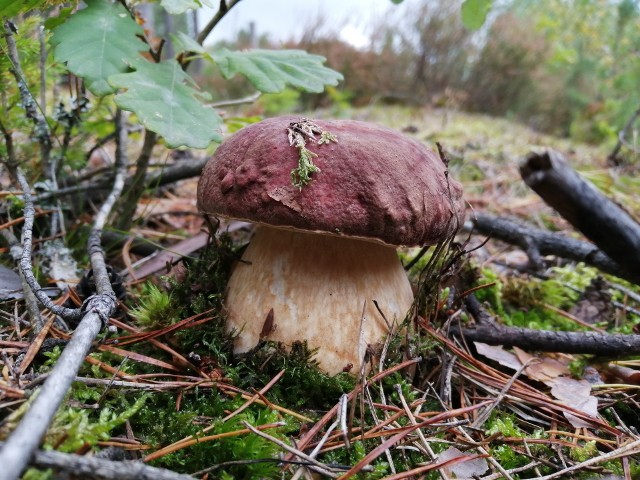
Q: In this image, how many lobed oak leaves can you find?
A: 3